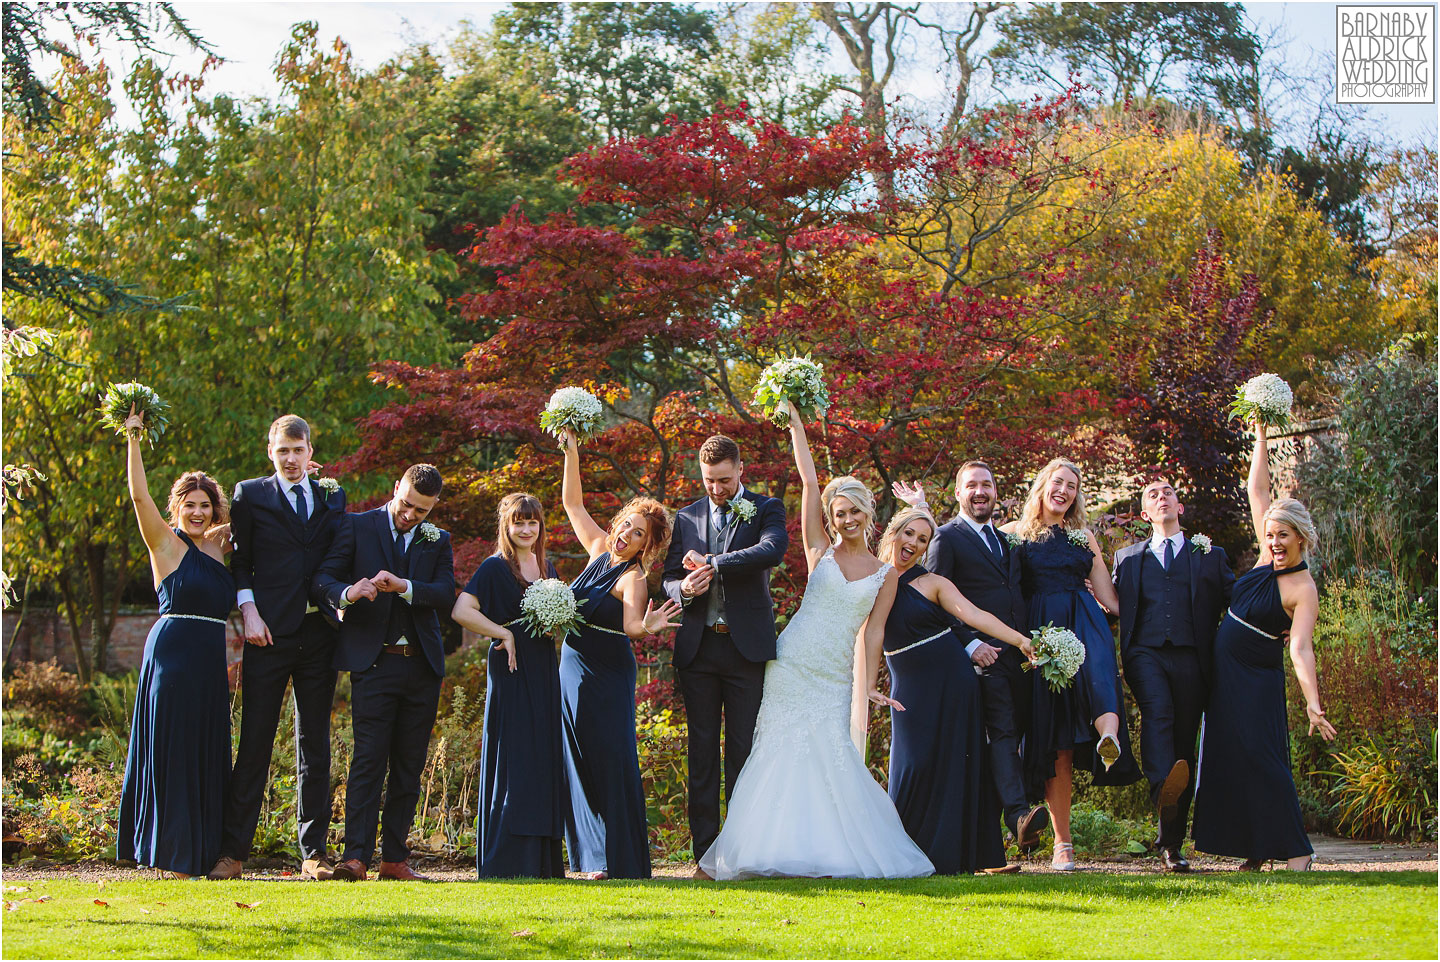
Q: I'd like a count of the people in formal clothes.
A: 12